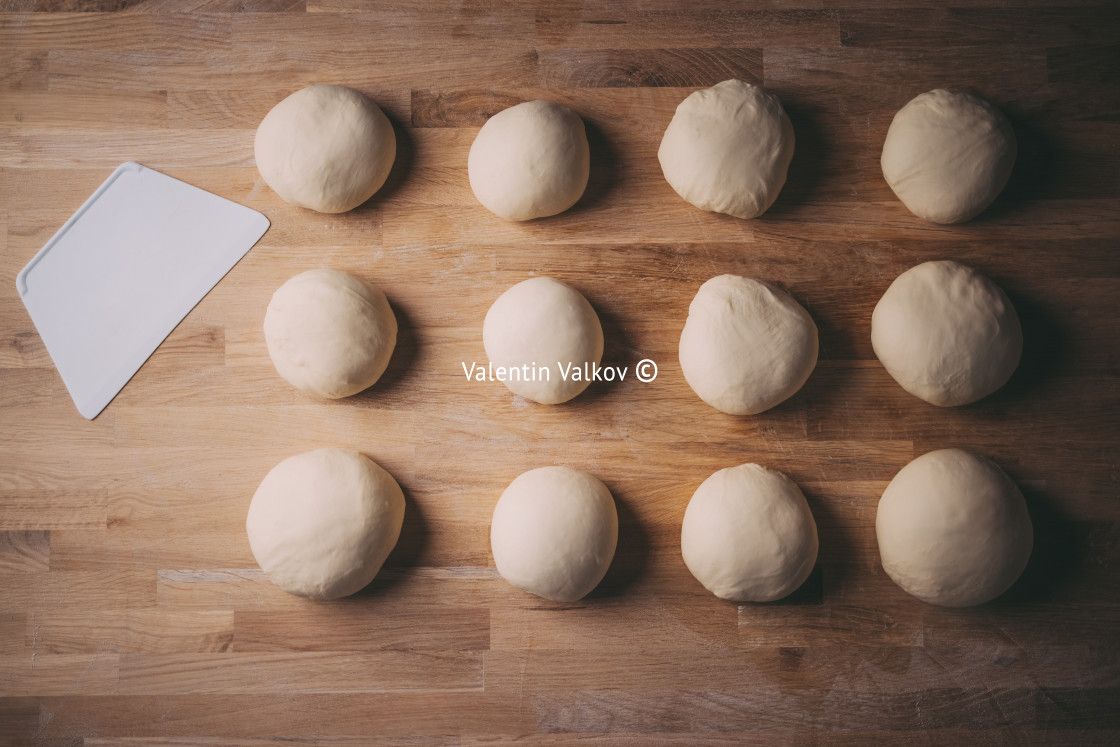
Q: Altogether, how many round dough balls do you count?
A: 12